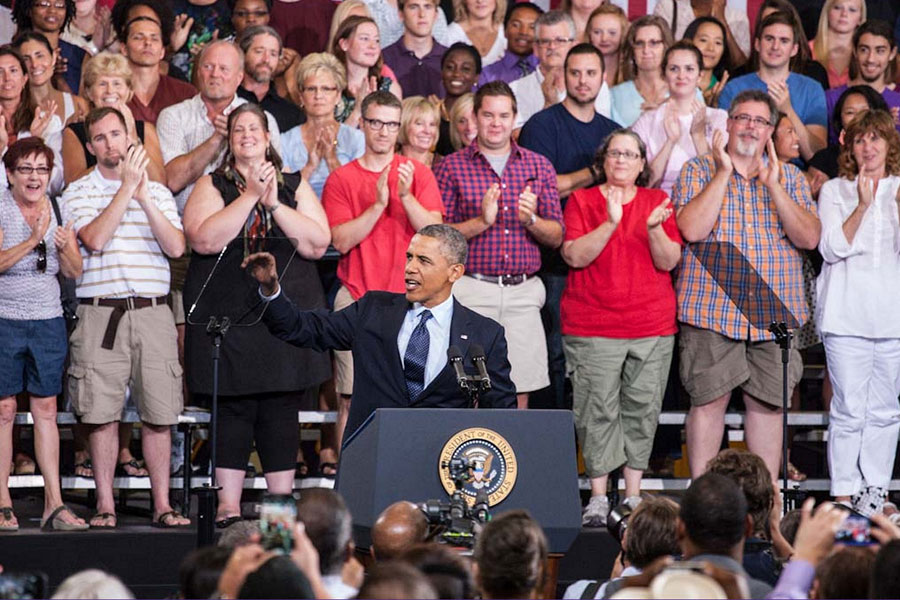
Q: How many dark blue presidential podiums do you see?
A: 1